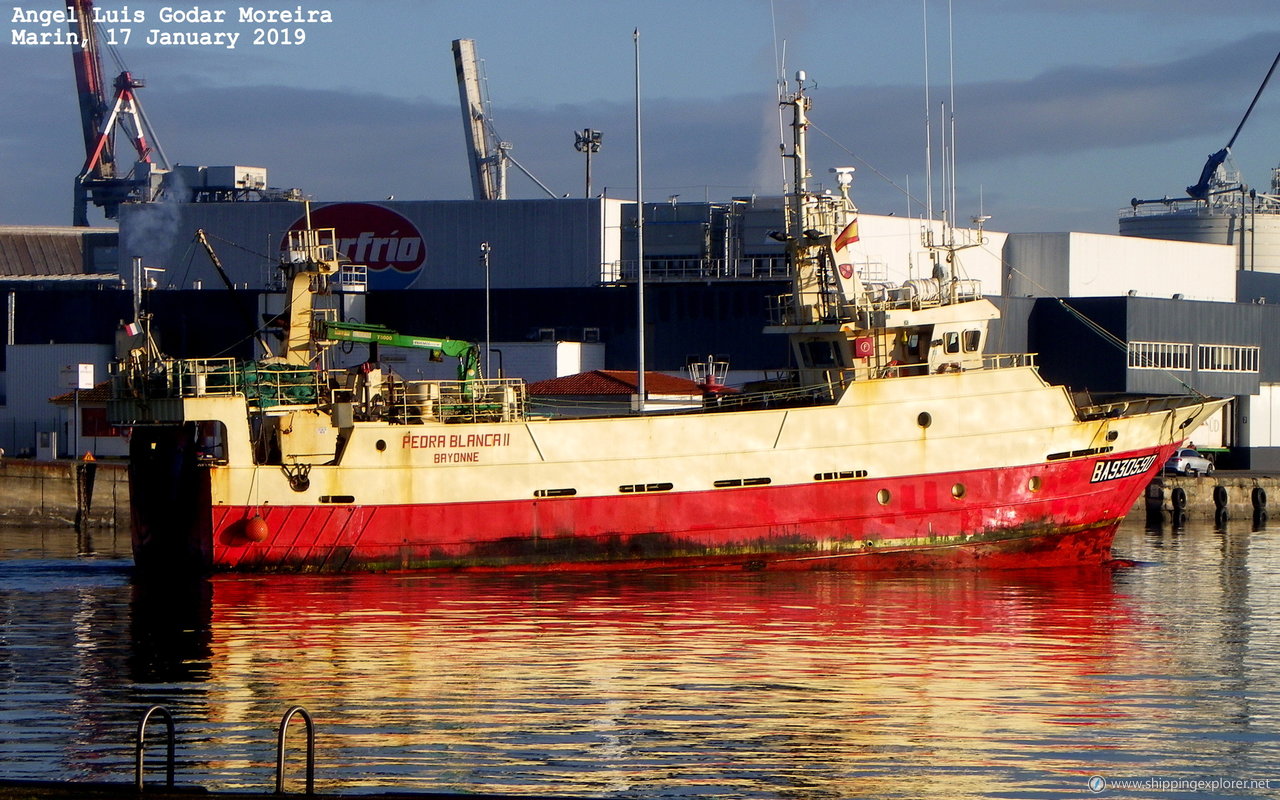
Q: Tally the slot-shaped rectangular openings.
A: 6